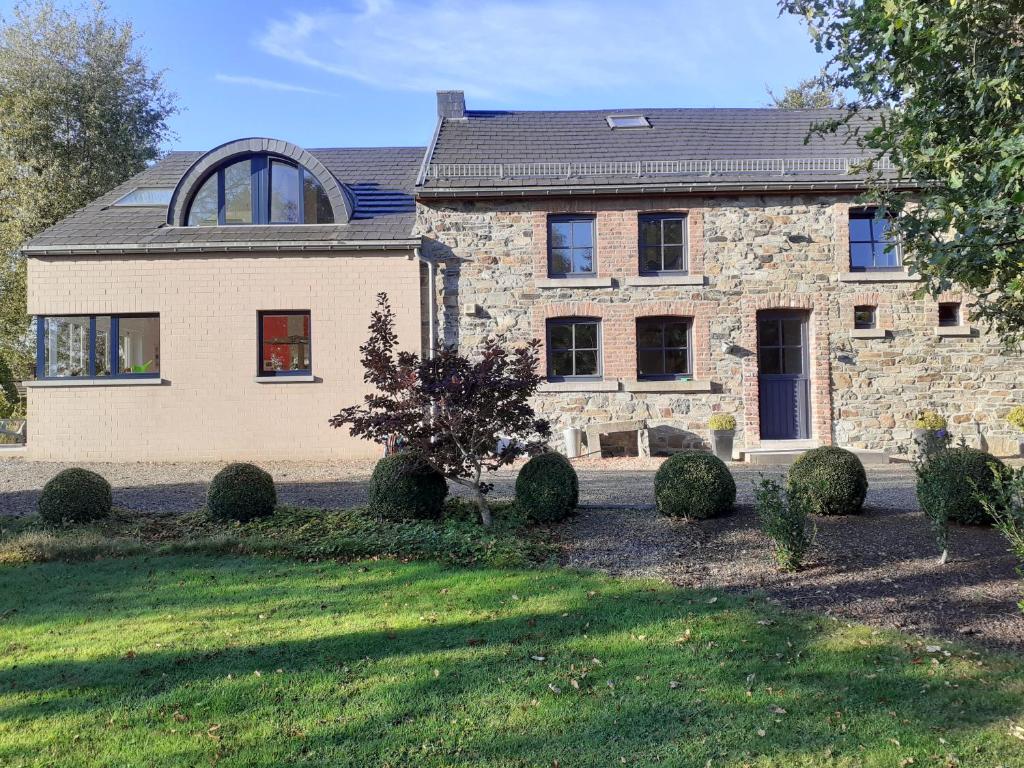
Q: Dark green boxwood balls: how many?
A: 7